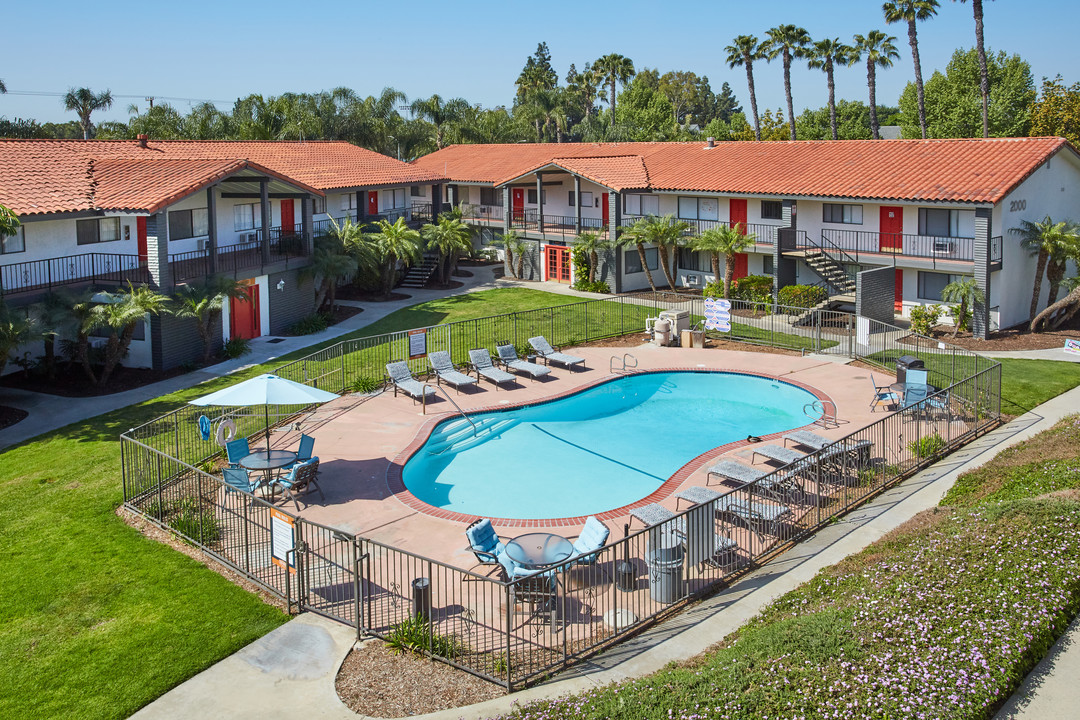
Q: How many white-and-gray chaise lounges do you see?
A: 10